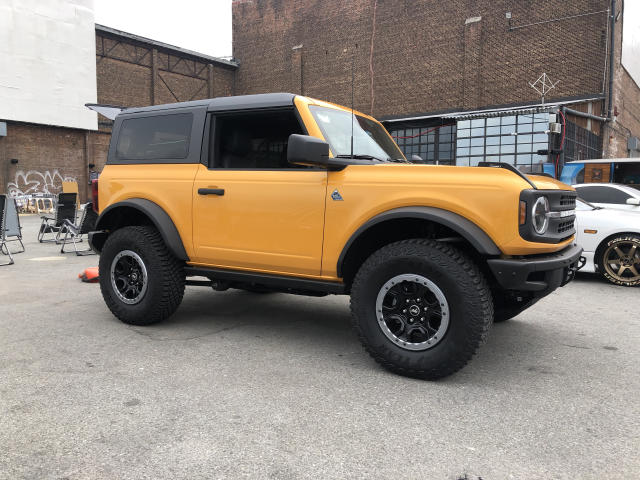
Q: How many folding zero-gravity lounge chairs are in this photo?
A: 4